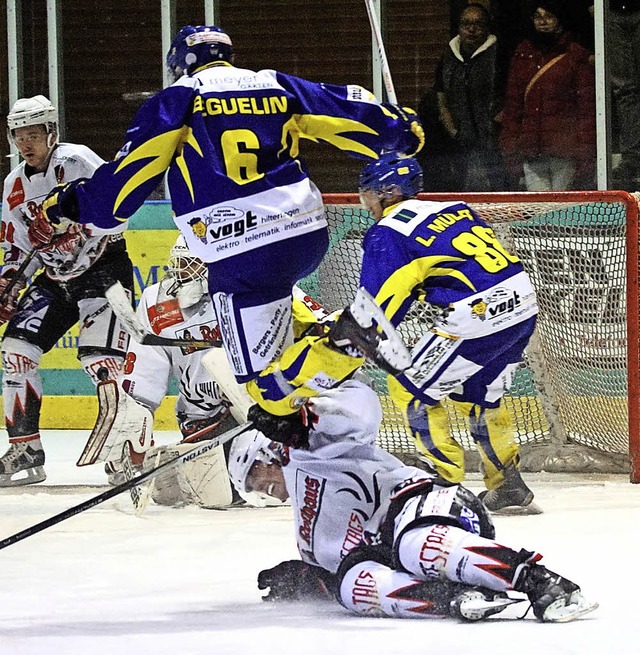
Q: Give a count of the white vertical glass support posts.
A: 6